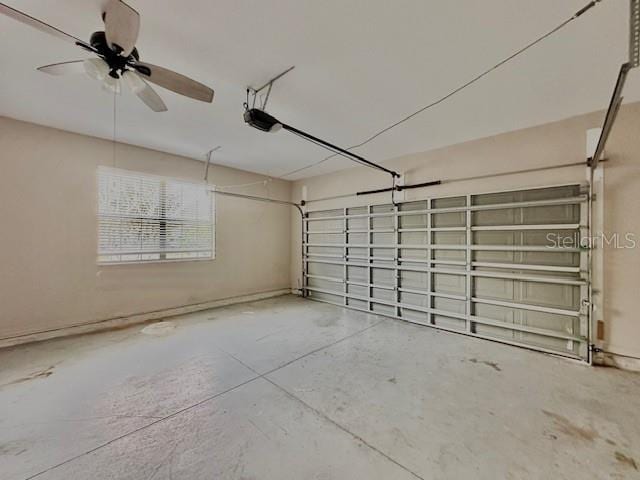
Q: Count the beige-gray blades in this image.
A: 5